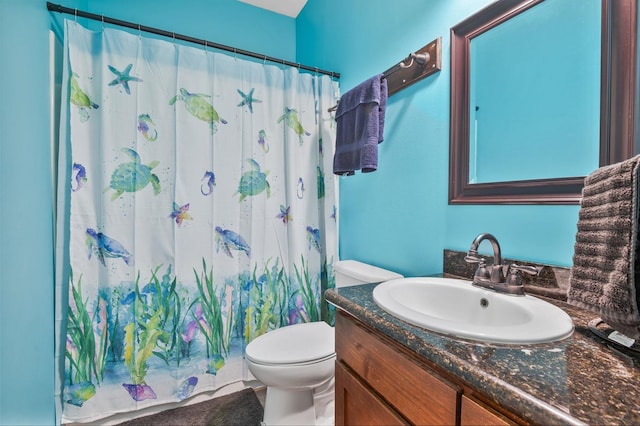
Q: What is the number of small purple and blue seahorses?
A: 3